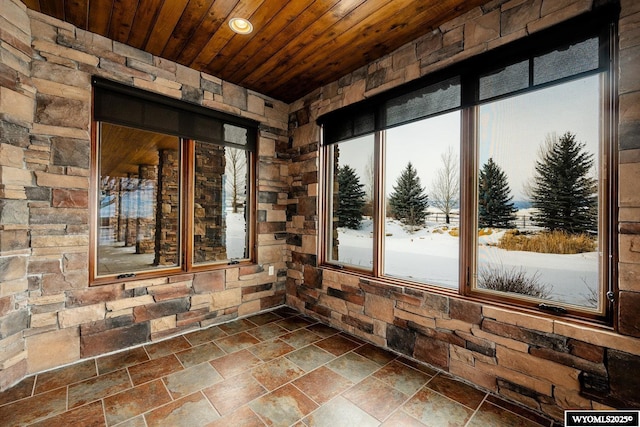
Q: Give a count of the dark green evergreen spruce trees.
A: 4